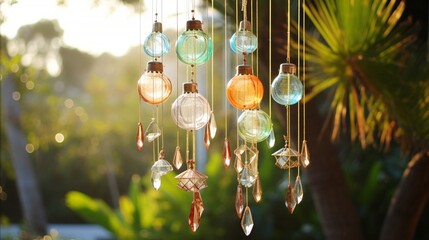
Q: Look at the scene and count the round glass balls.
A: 8